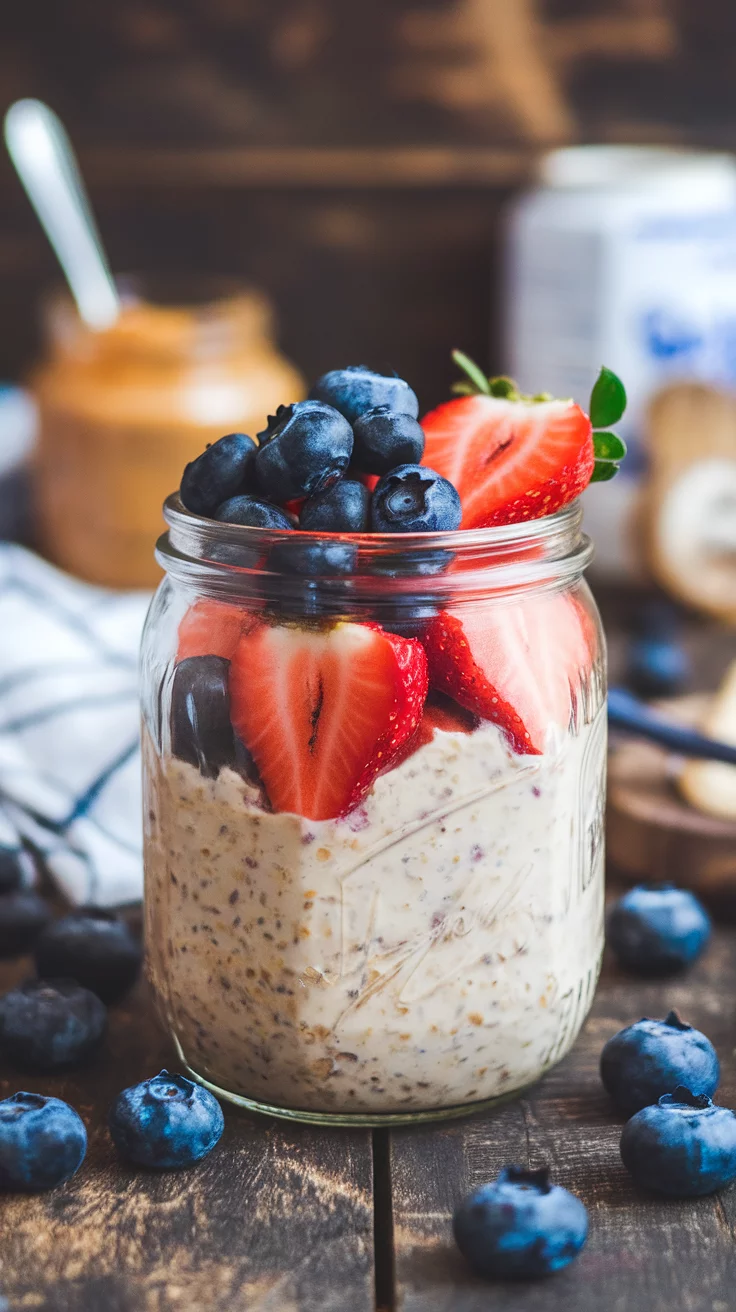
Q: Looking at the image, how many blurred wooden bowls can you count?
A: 1